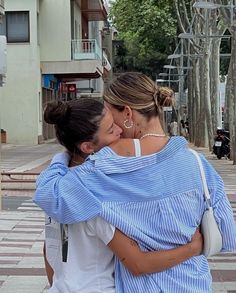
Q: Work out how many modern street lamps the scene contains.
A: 6